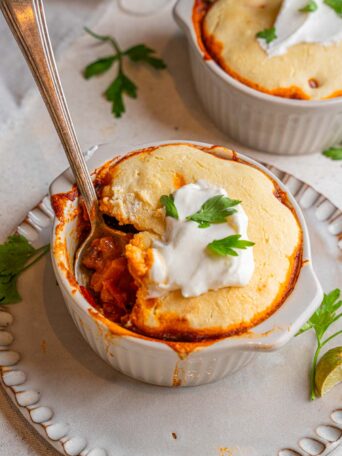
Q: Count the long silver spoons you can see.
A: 1